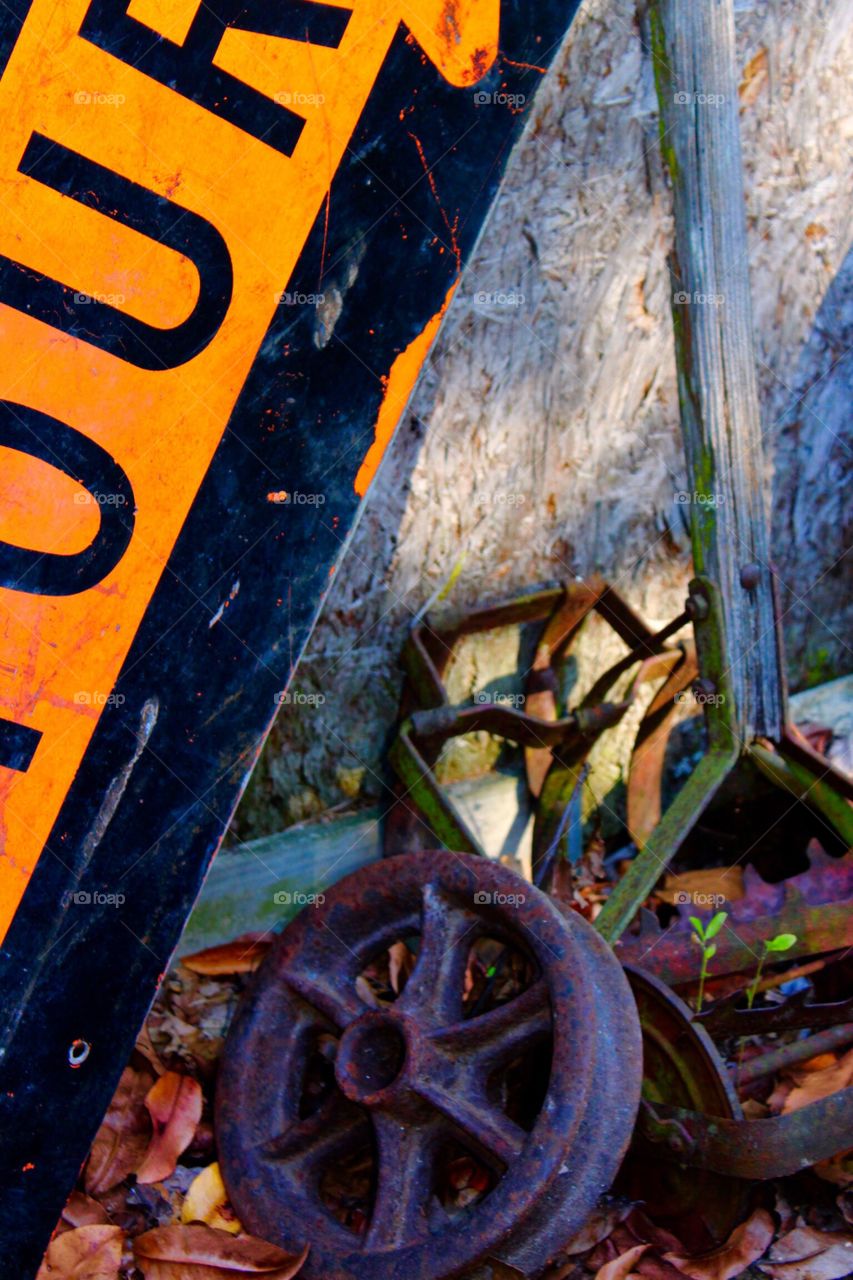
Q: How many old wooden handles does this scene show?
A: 1